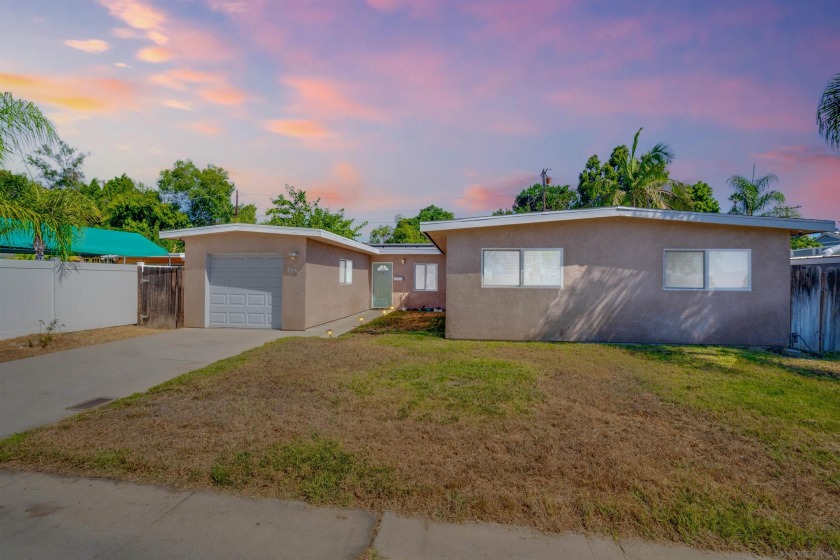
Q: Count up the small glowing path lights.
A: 4